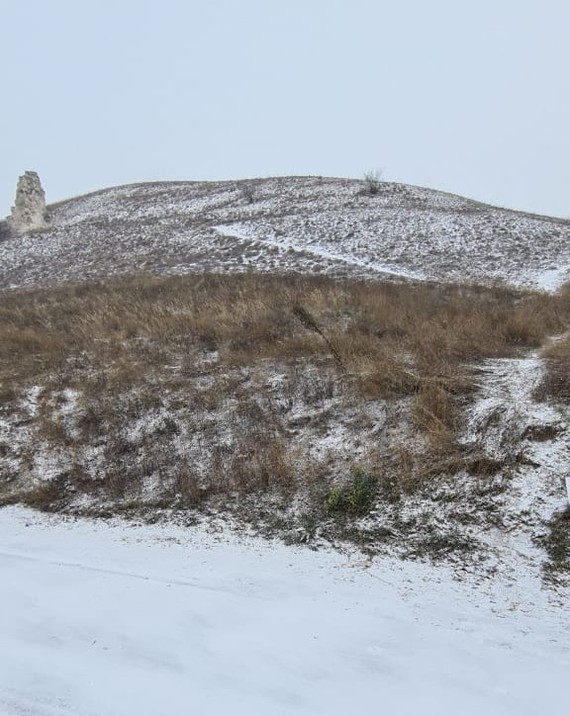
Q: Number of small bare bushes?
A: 2